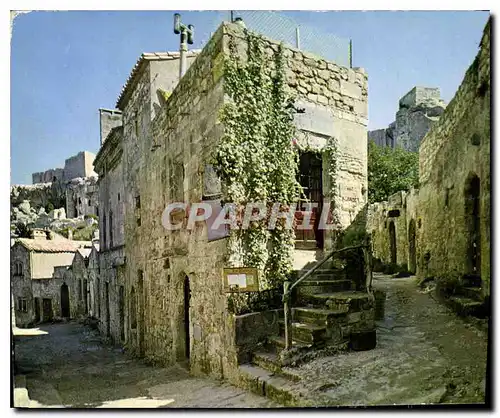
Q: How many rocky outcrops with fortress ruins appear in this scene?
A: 2